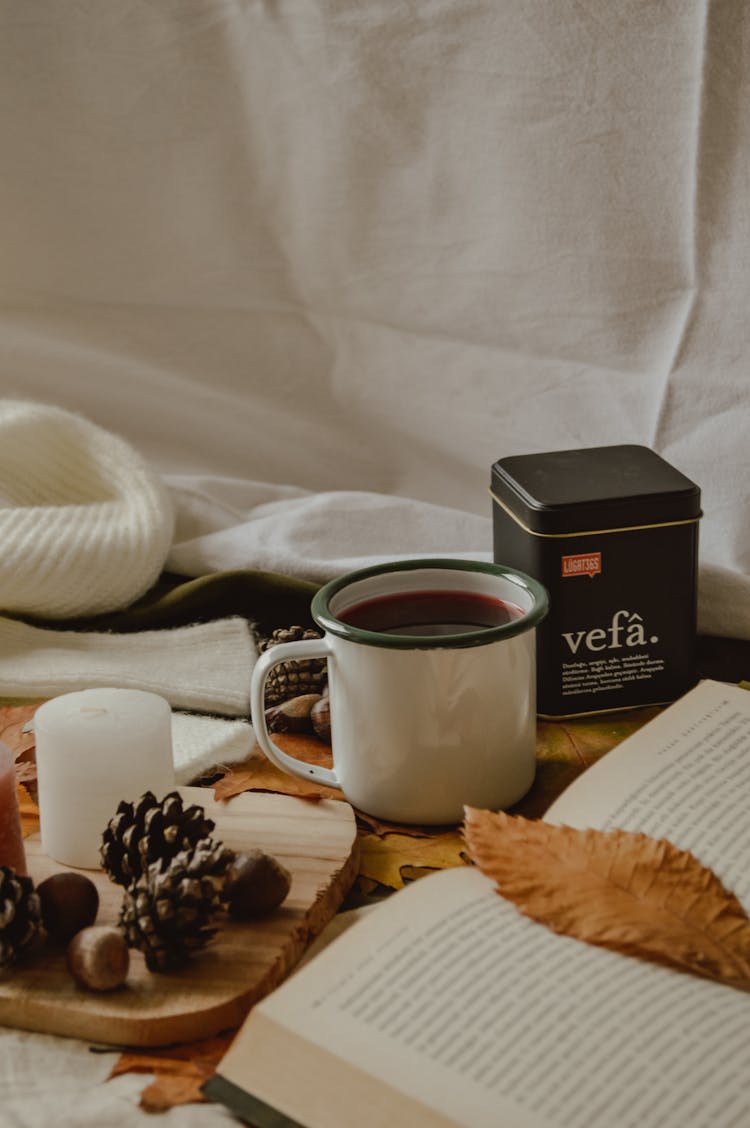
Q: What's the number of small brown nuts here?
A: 5